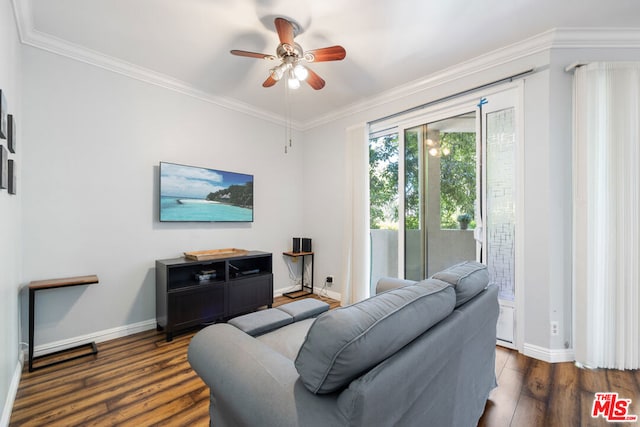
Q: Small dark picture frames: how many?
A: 4